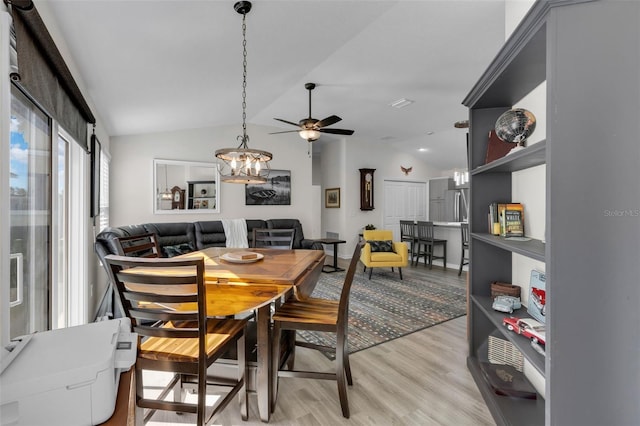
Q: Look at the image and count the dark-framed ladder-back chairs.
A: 4